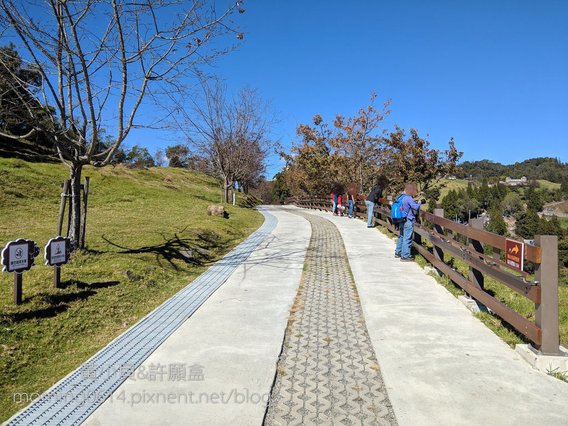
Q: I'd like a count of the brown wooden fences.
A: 1